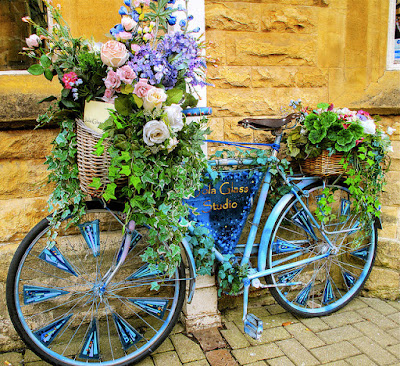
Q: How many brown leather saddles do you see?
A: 1